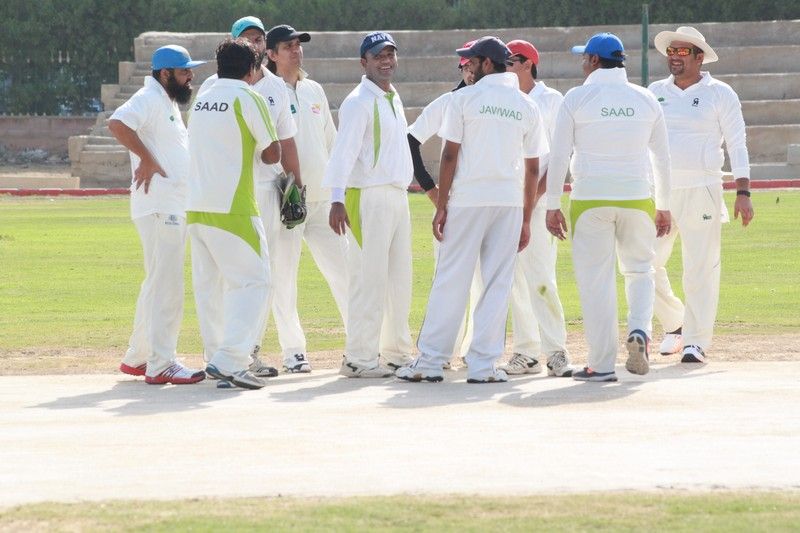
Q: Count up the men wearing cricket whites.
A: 10